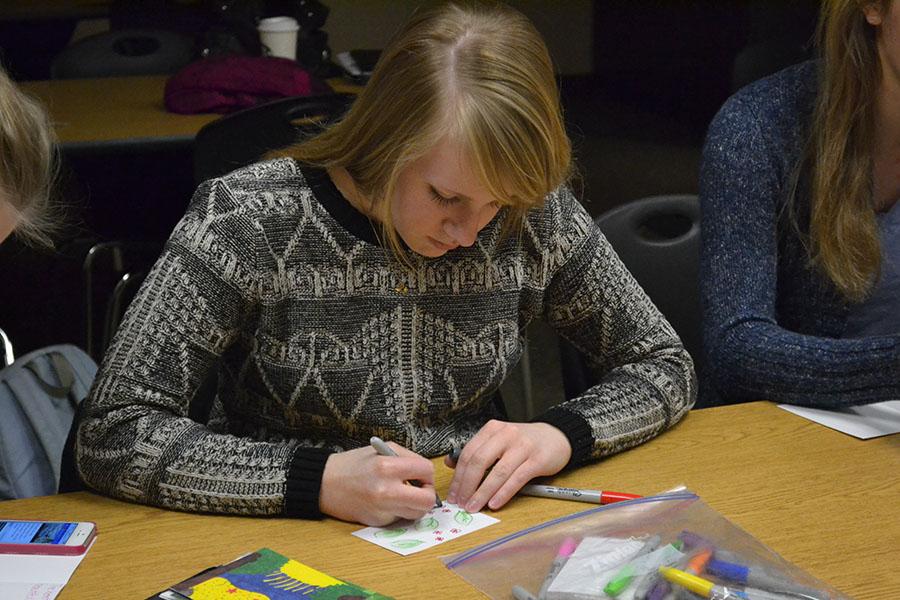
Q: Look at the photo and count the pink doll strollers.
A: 0